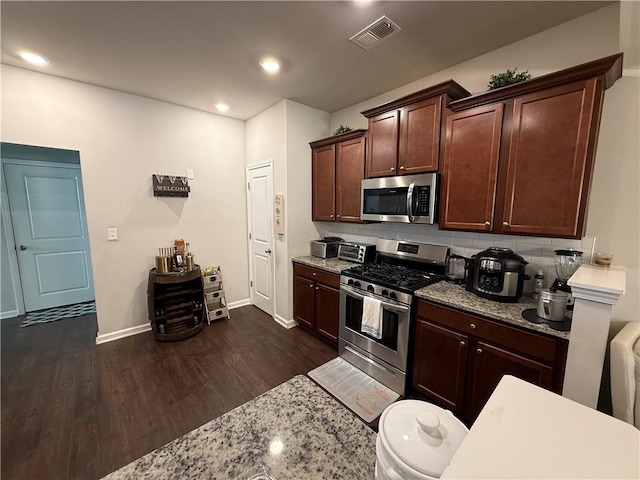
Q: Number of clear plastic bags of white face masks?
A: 0